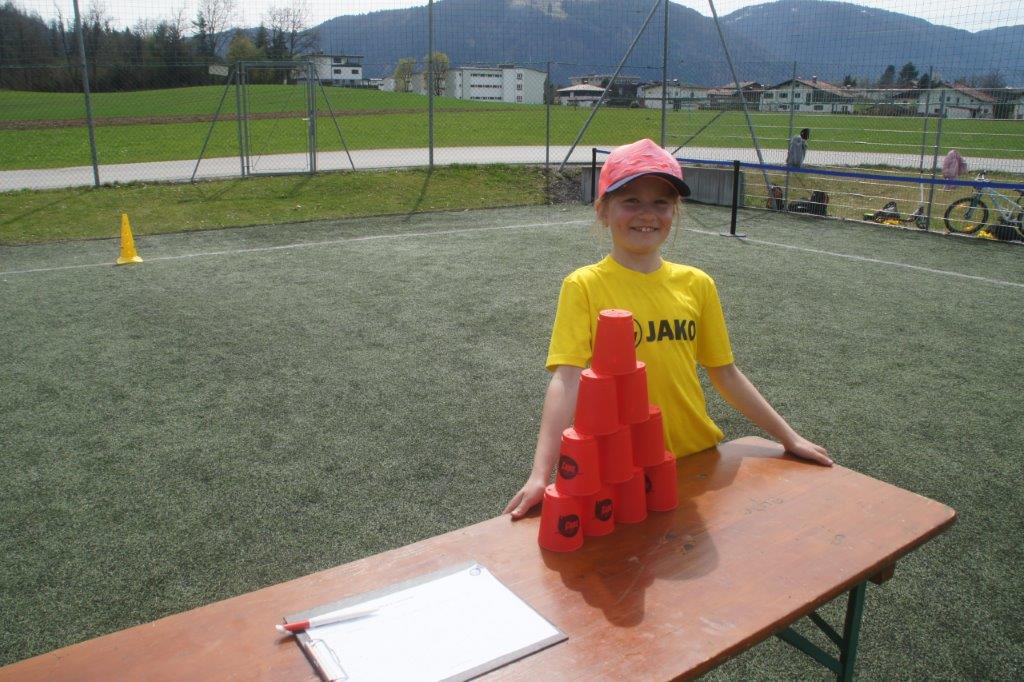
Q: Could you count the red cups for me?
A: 10